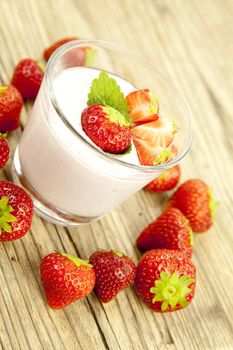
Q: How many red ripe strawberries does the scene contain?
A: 12